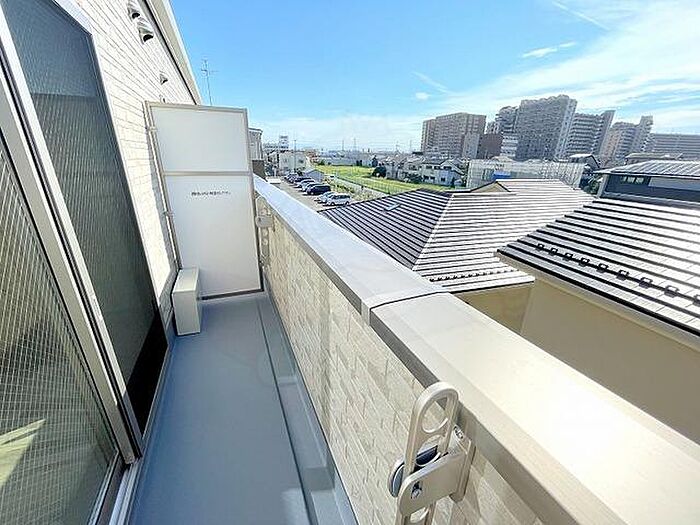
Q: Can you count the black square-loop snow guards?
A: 9